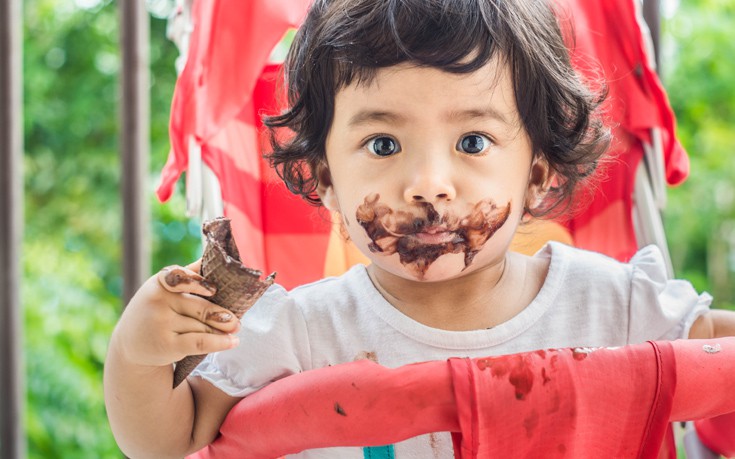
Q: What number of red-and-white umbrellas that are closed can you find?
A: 0